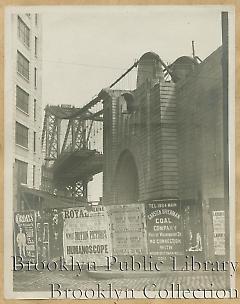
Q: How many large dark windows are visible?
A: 5